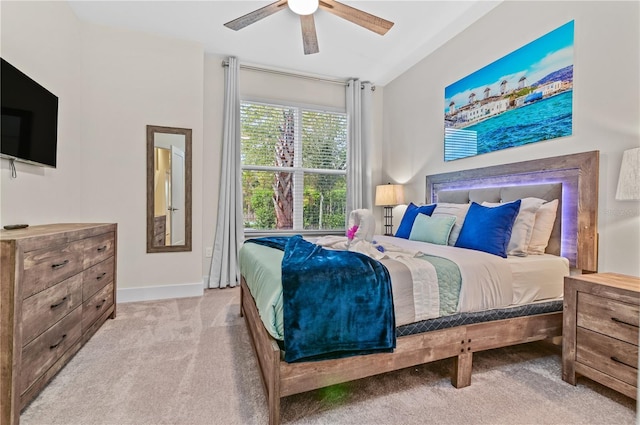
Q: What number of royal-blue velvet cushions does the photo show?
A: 2